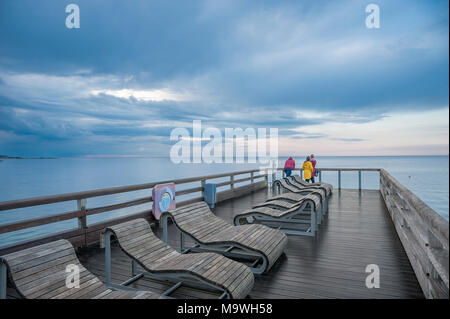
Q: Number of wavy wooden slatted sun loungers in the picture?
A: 9